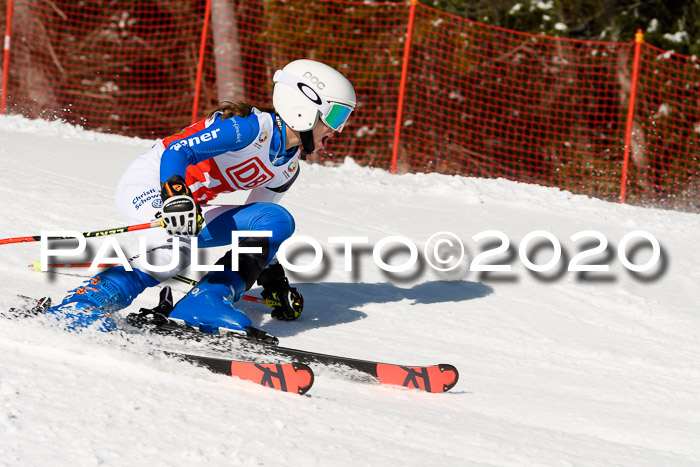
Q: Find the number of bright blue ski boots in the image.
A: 2